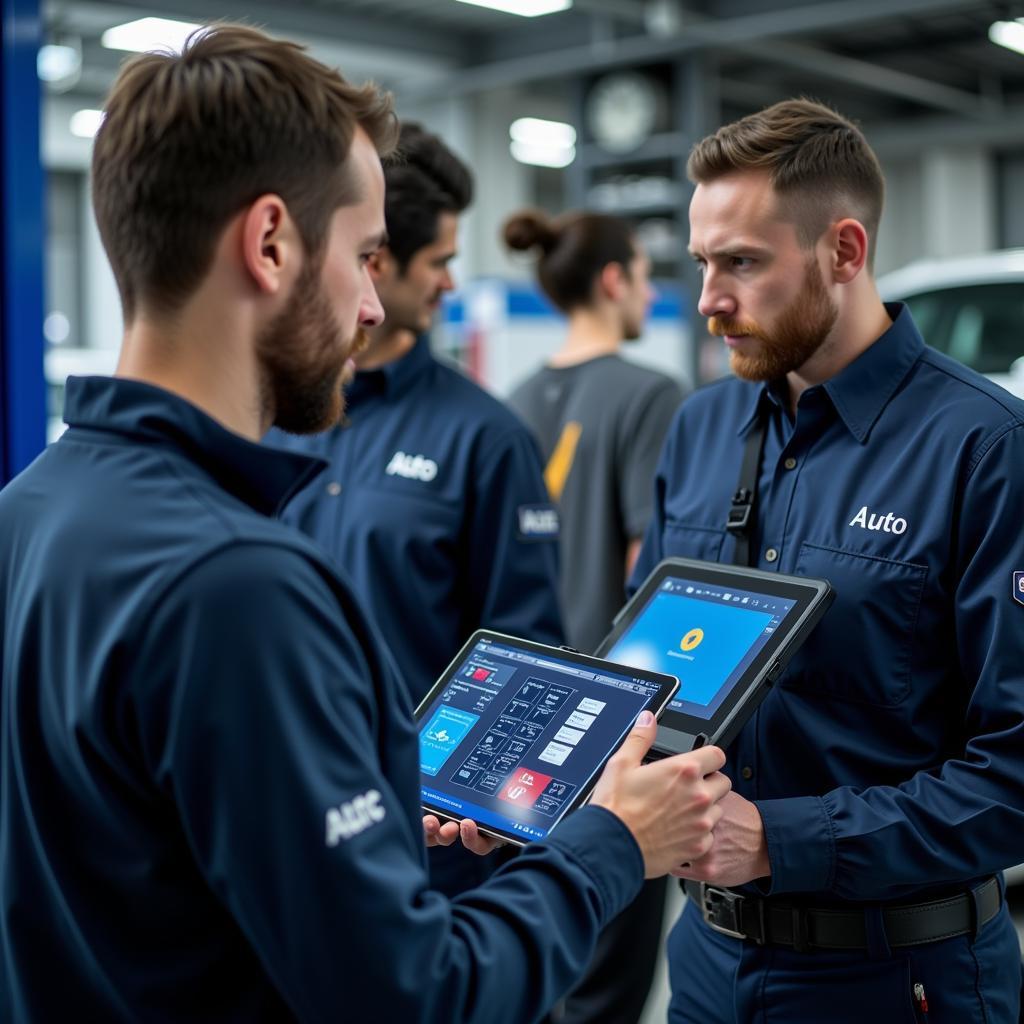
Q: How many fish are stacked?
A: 0